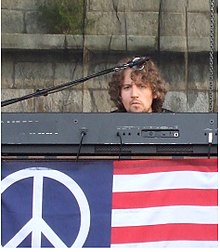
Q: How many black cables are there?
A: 3